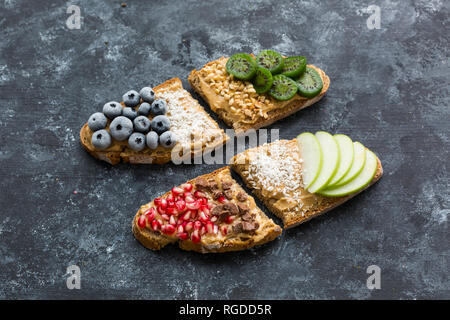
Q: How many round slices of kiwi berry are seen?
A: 6